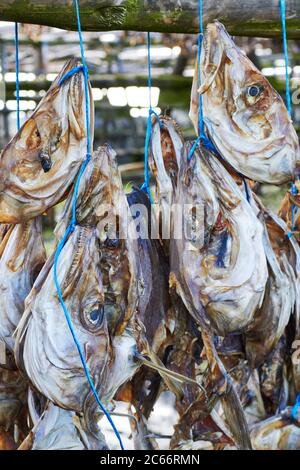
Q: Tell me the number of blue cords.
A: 5